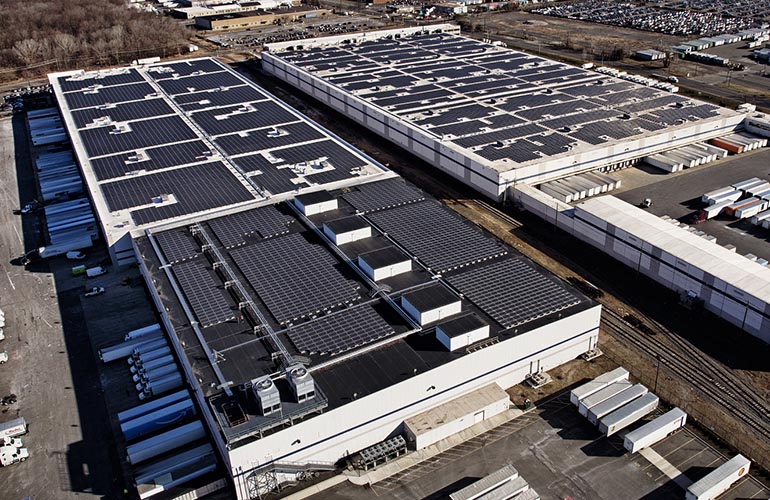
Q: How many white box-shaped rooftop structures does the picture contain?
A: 5